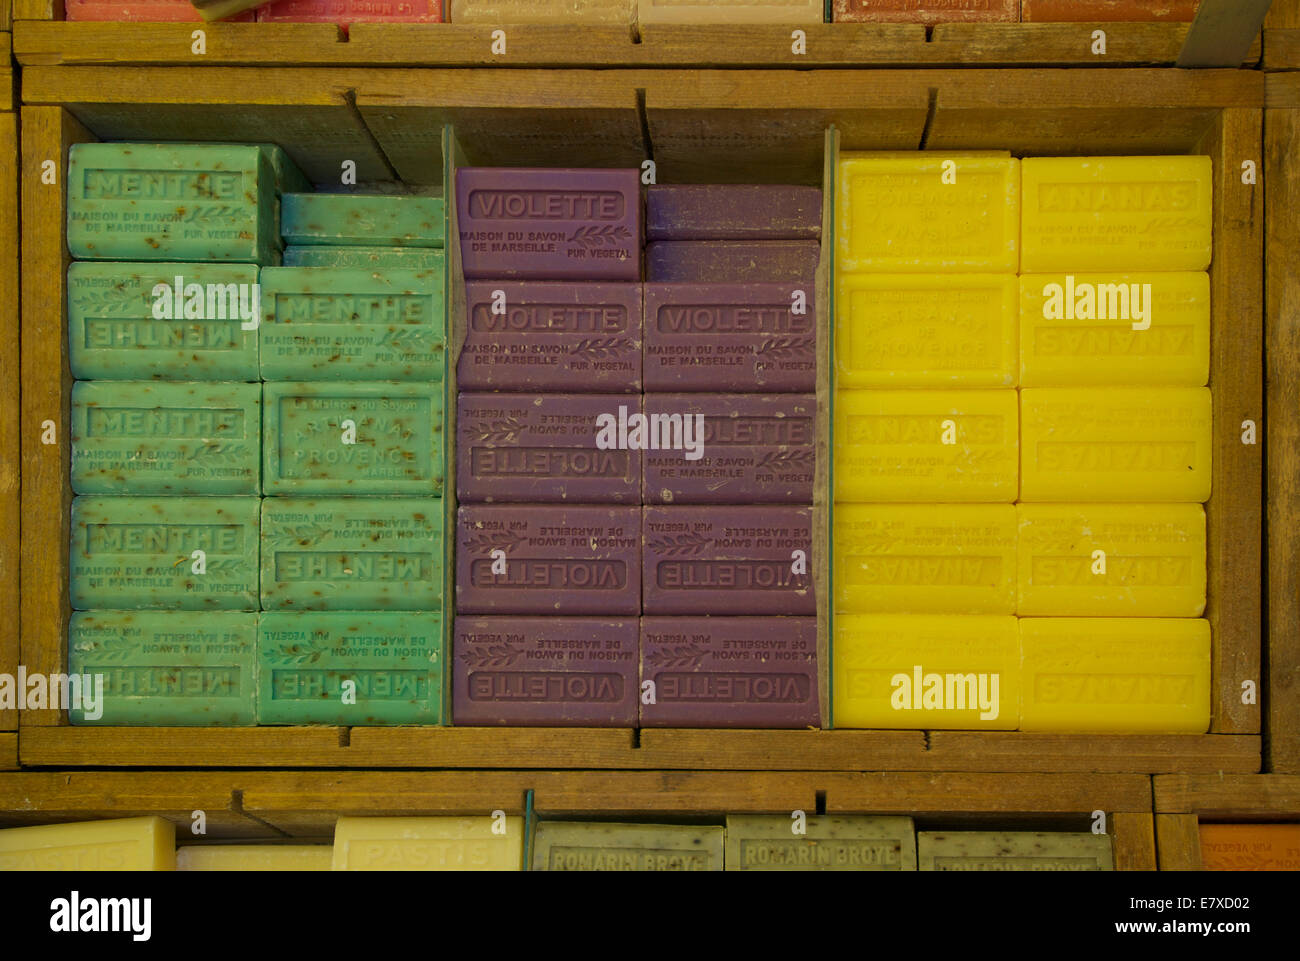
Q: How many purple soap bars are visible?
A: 11